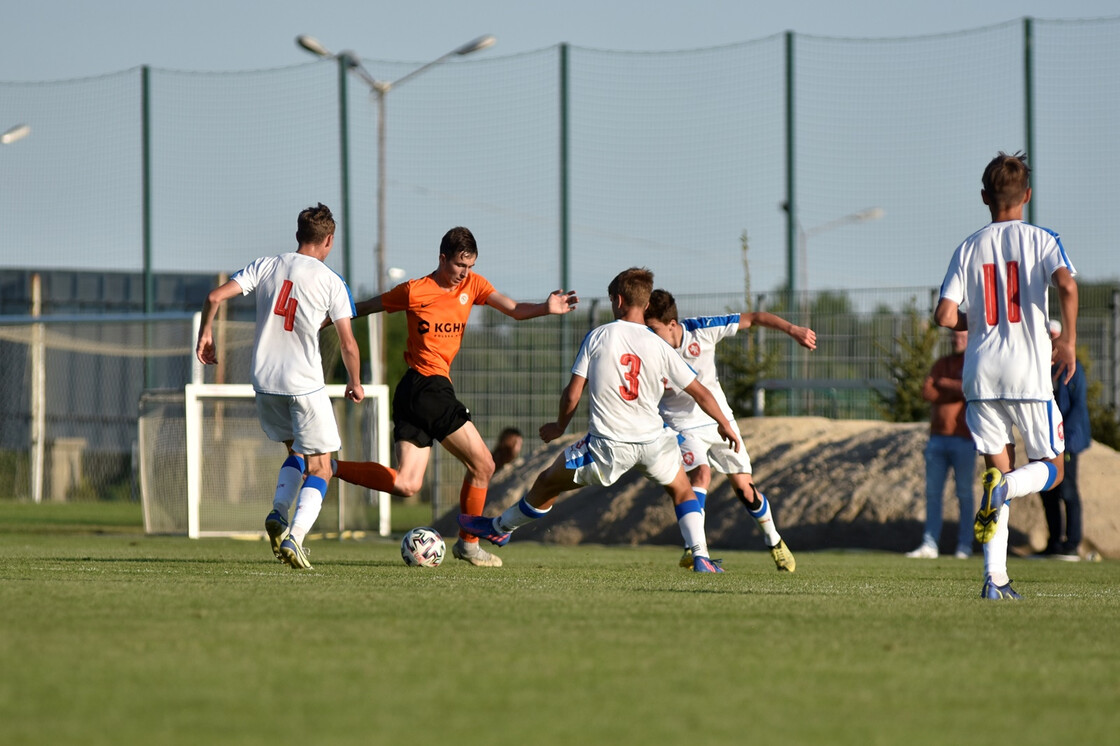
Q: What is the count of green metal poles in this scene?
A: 5